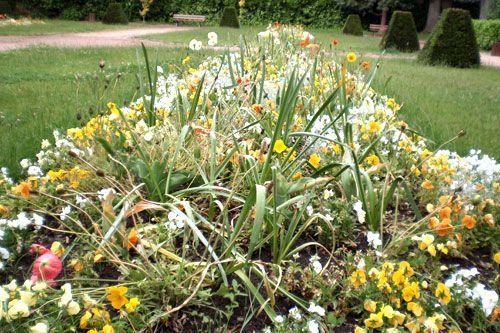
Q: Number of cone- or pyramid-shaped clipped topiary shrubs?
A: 5